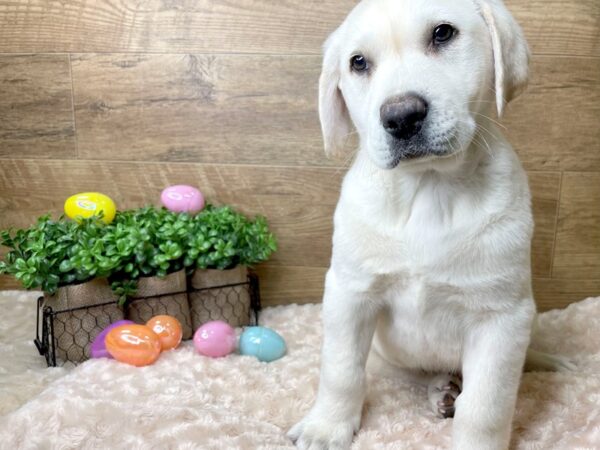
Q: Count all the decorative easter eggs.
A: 7